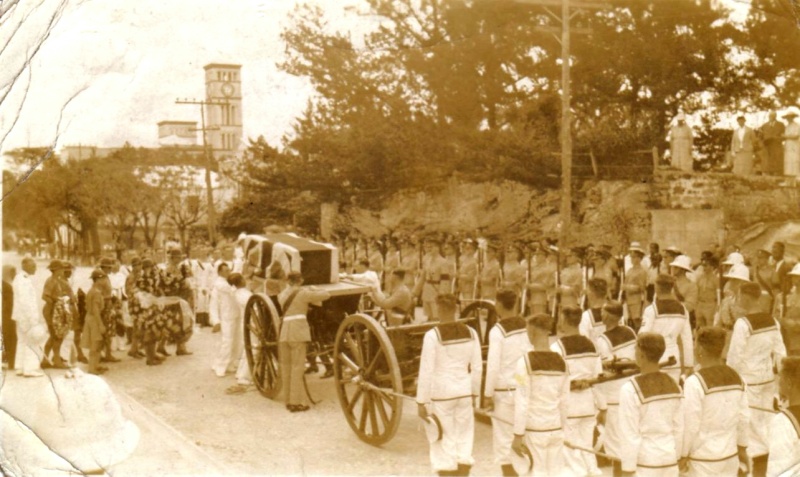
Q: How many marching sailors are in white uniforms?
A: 11